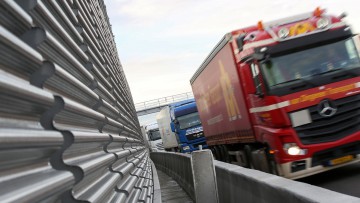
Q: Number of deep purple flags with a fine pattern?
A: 0